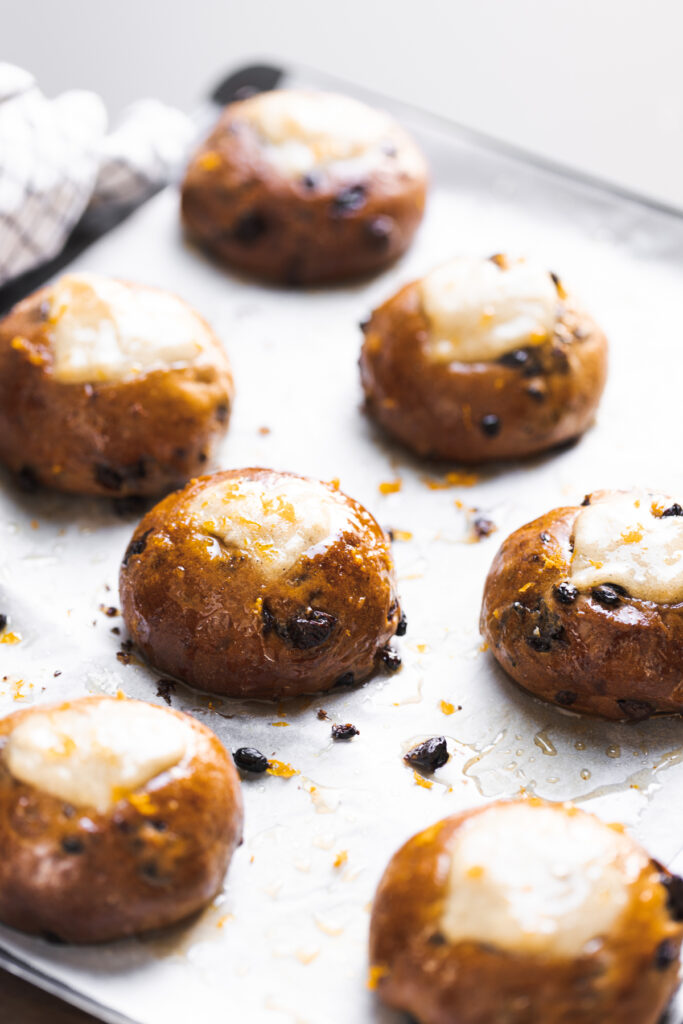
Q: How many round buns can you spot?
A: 7